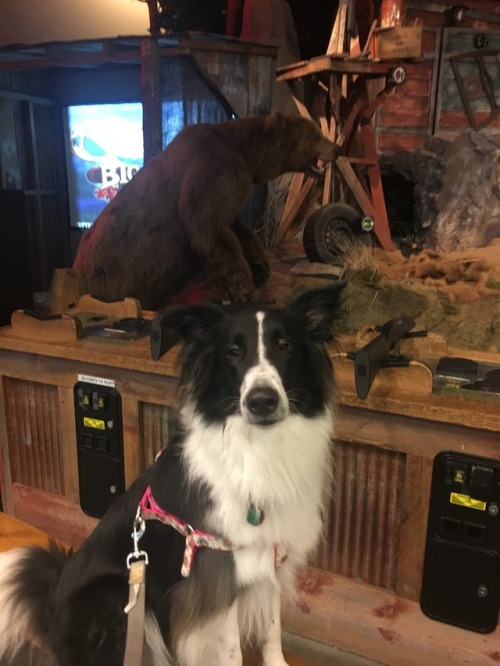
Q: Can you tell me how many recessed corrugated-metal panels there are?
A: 3